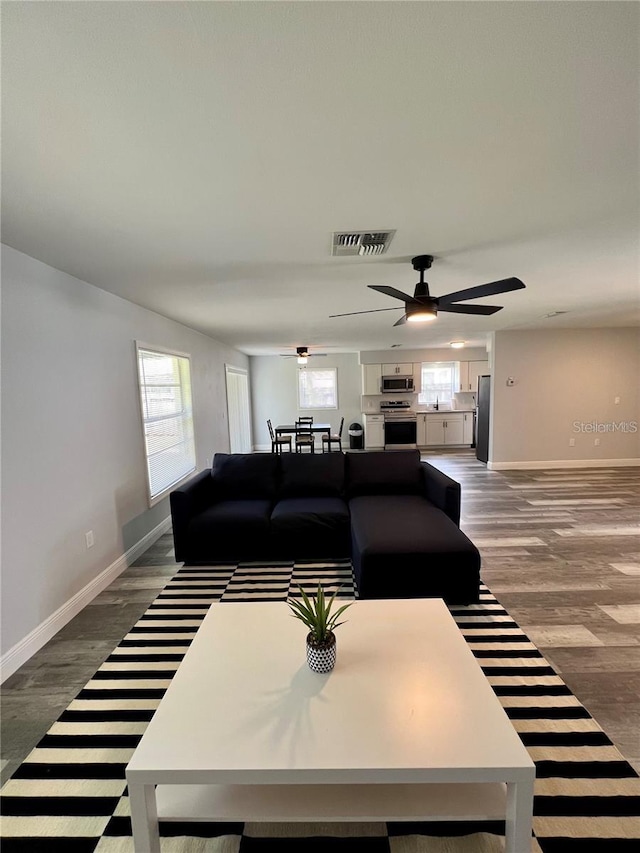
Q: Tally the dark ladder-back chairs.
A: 4